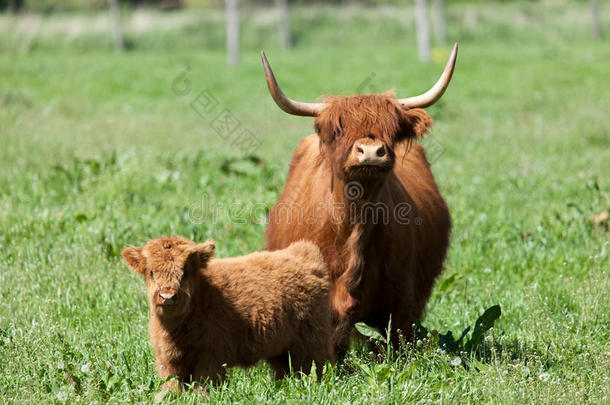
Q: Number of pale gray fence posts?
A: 6